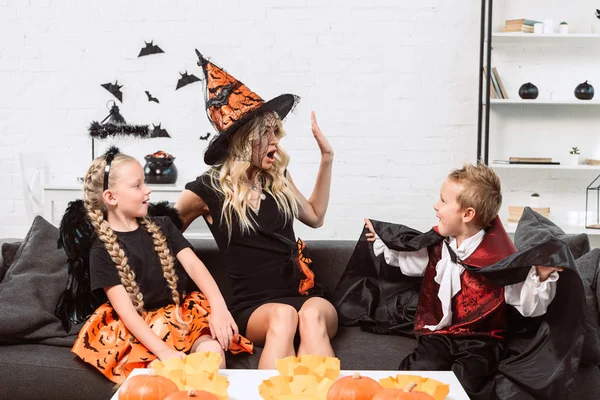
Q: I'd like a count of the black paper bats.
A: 6